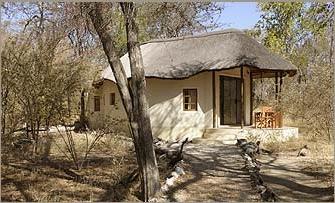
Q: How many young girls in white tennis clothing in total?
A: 0